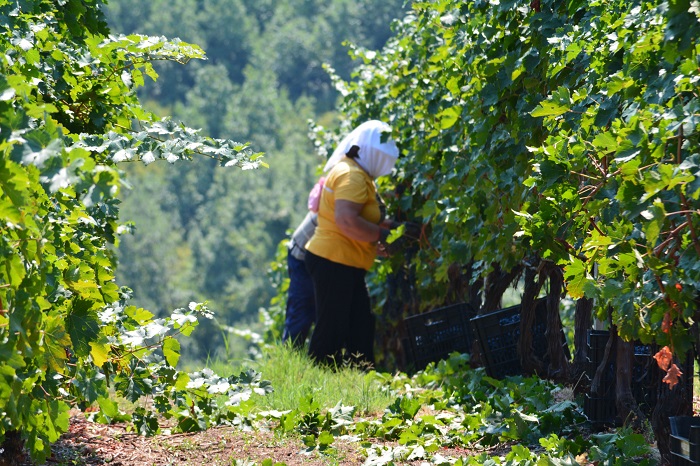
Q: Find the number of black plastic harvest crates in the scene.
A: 4